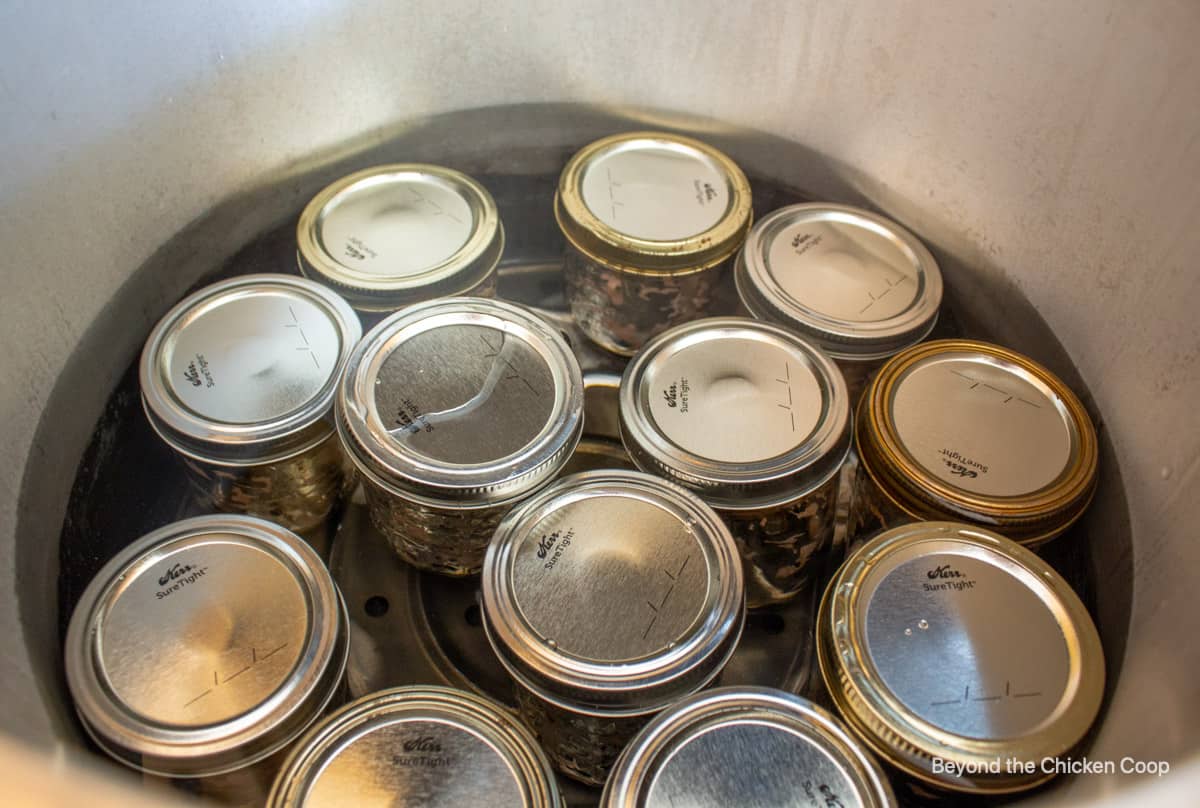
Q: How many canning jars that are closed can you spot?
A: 12